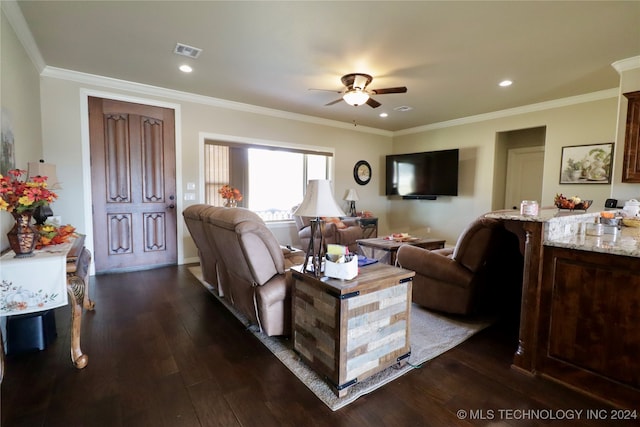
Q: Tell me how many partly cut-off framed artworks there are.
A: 1